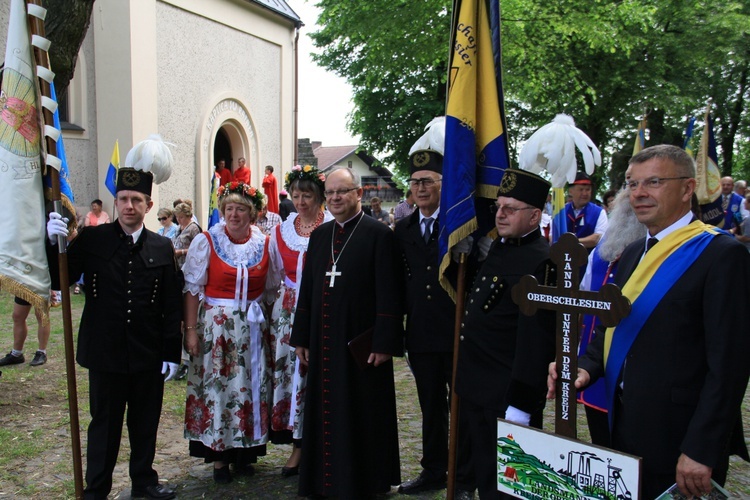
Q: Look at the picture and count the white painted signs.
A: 1